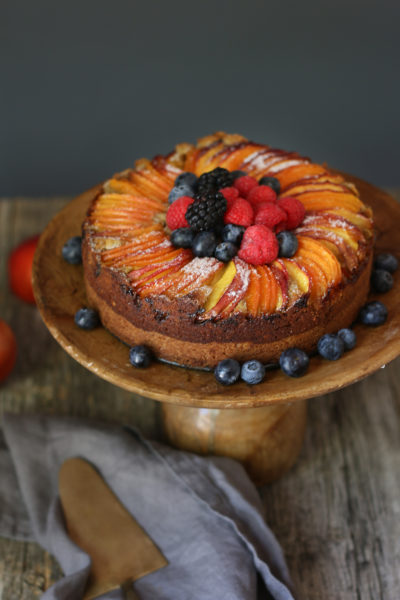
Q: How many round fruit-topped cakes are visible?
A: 1